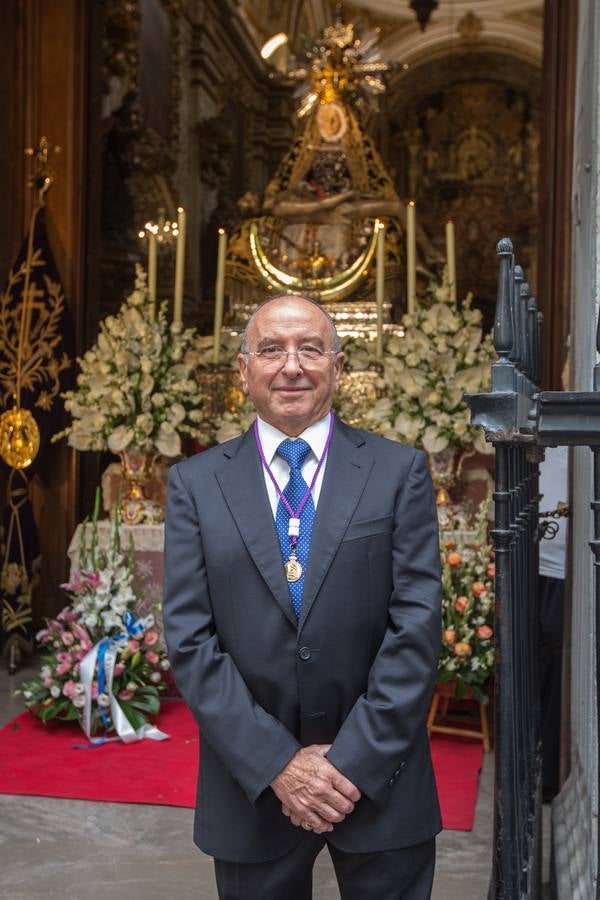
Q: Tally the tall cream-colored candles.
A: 6